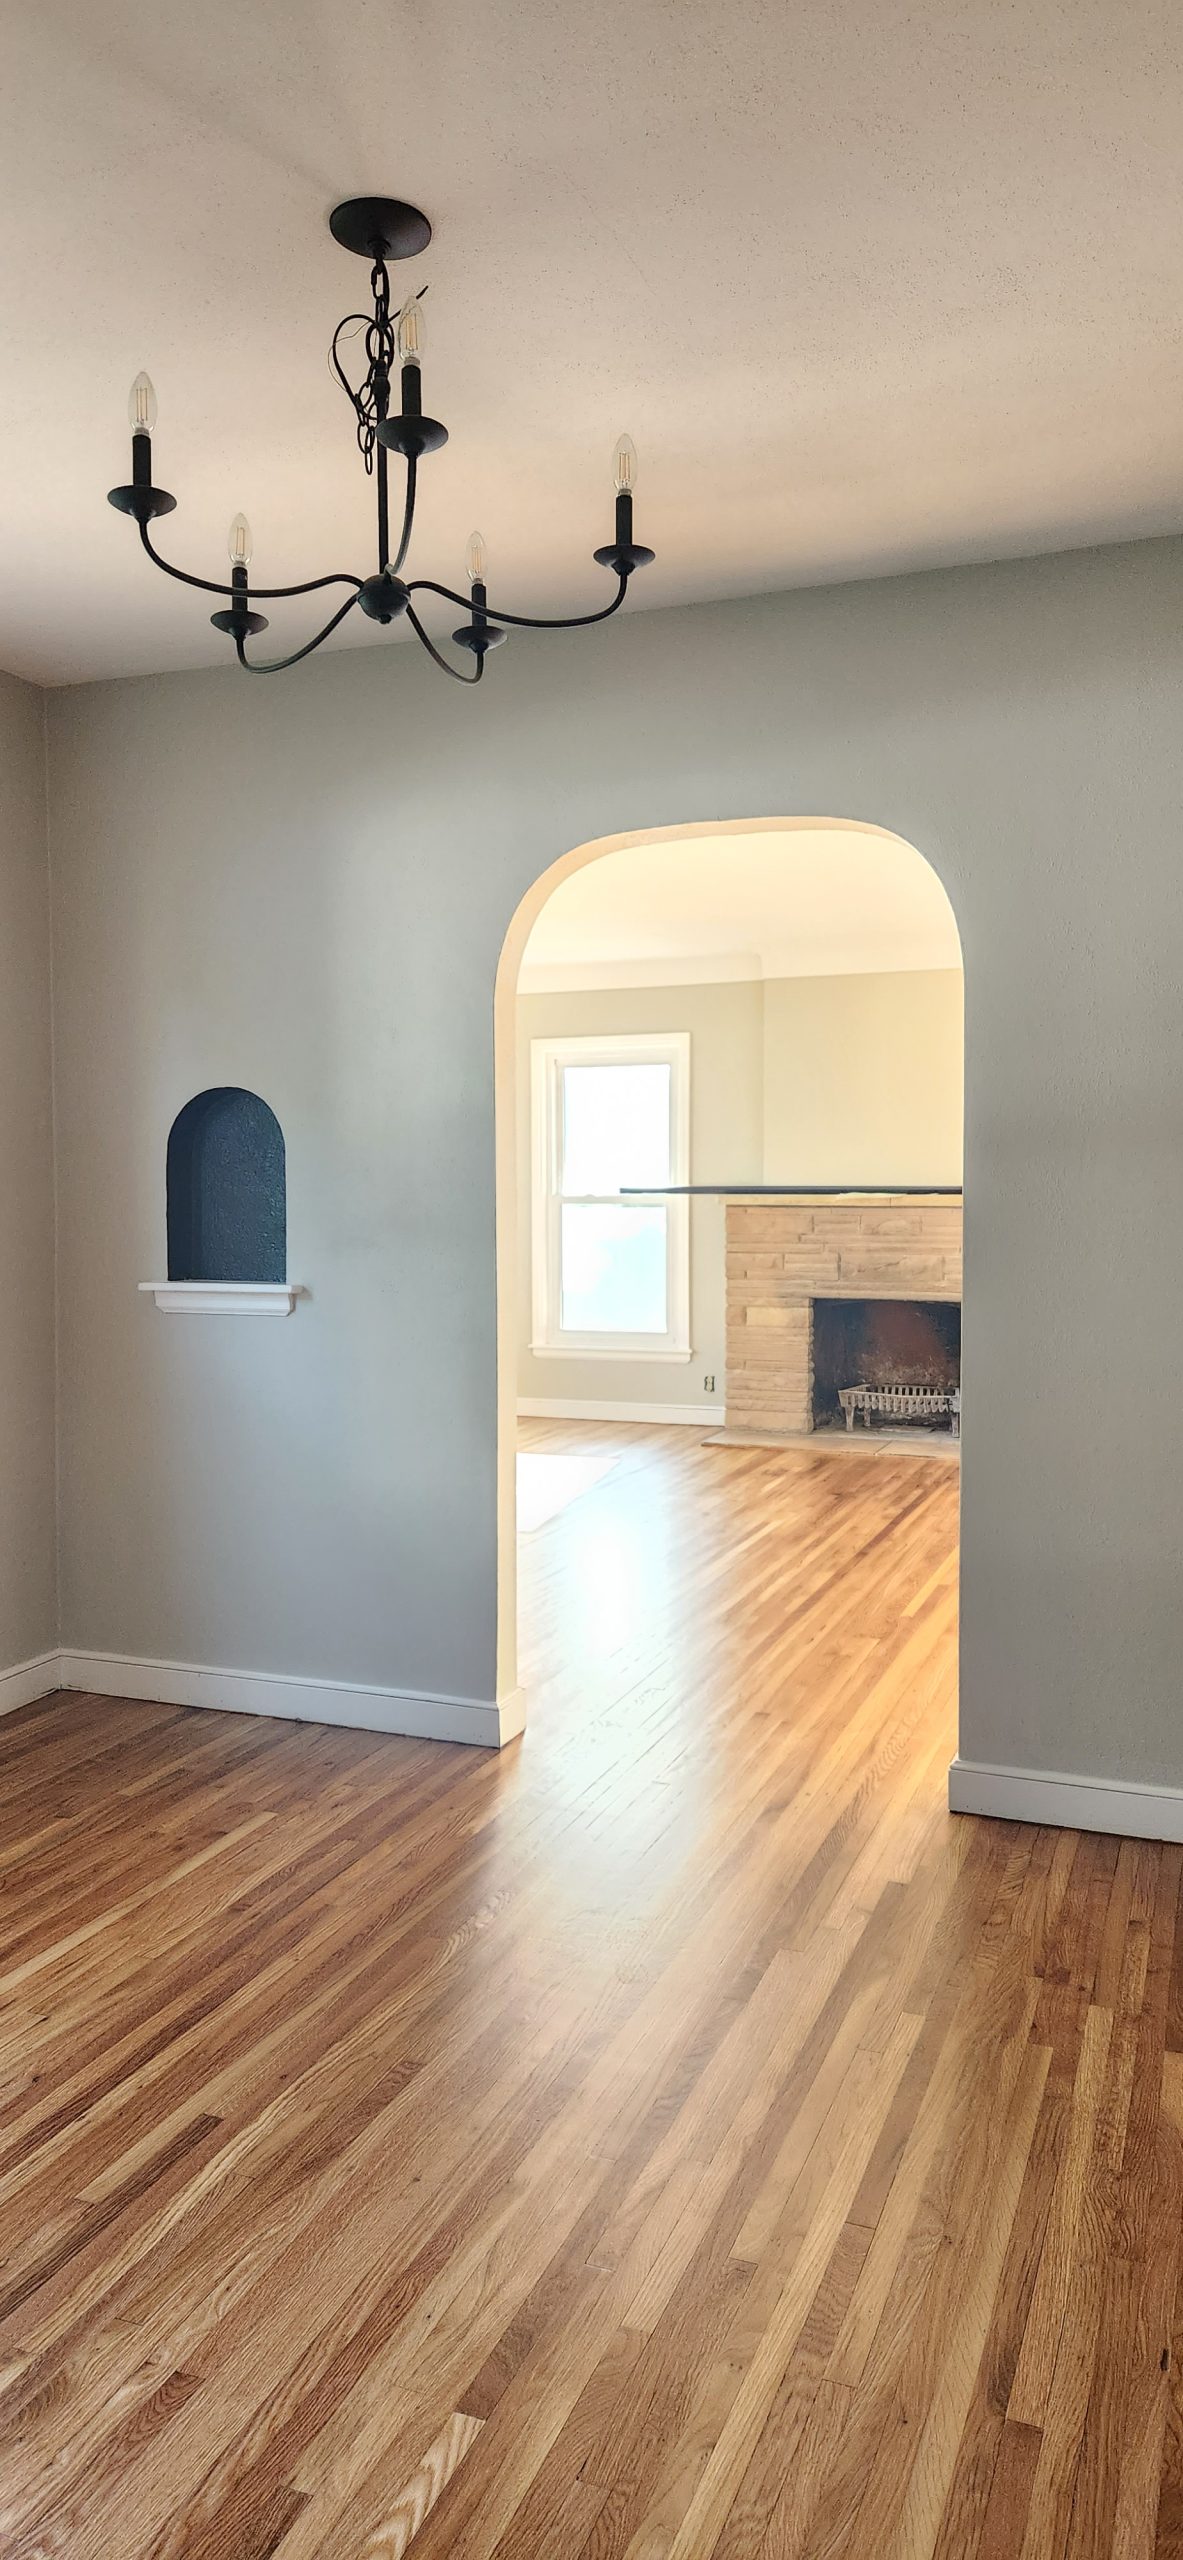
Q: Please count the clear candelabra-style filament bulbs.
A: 5